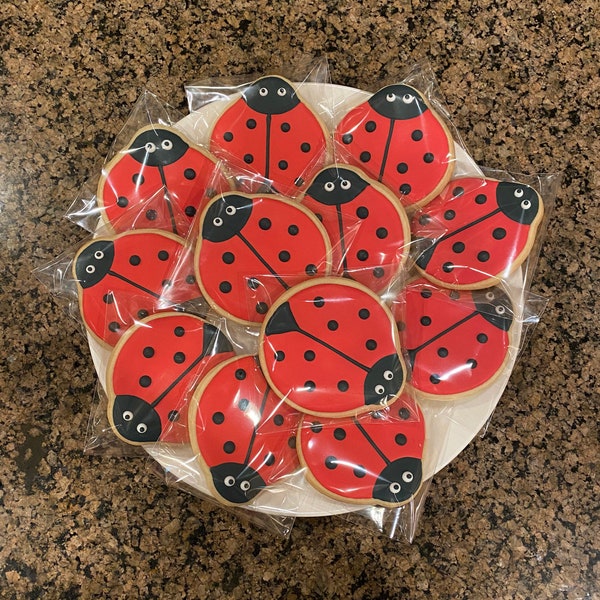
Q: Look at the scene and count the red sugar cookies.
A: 12